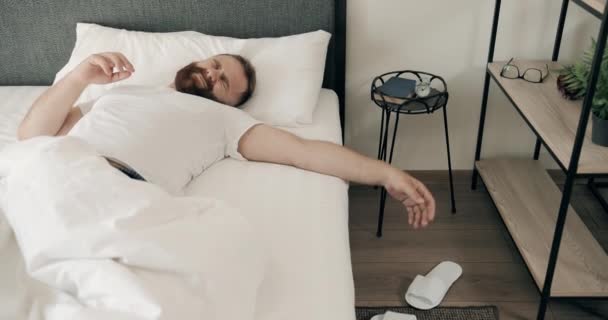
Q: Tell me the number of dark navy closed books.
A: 1